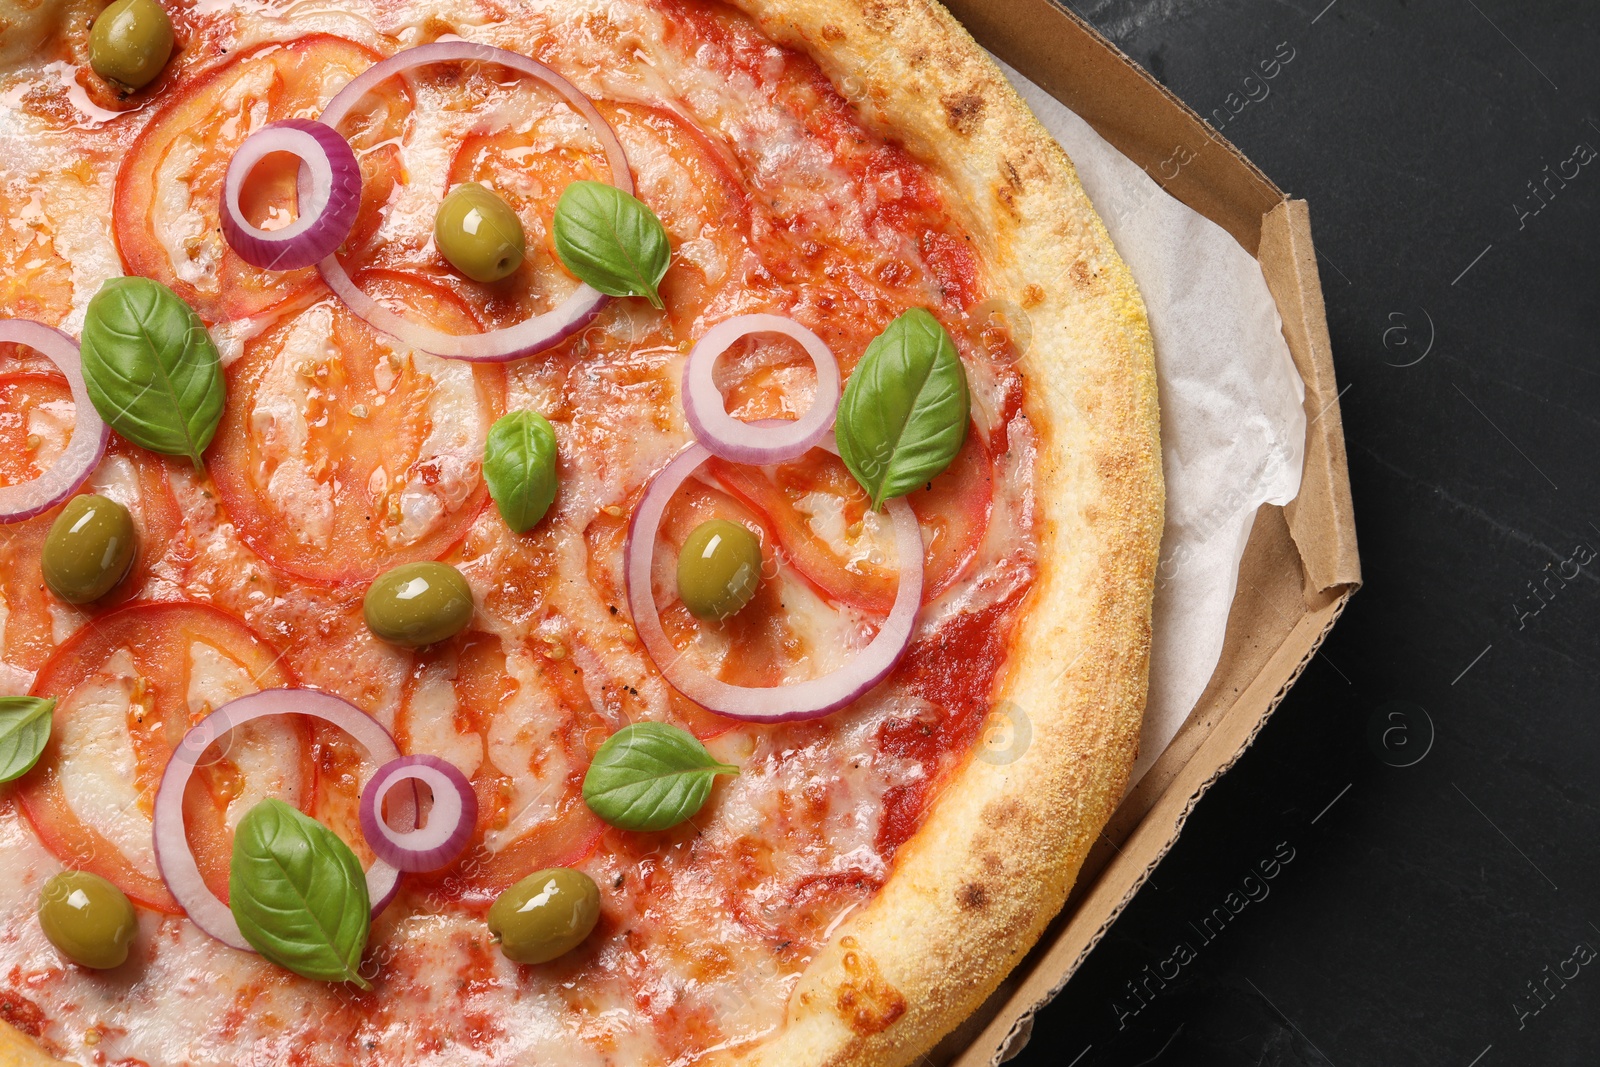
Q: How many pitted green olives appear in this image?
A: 7